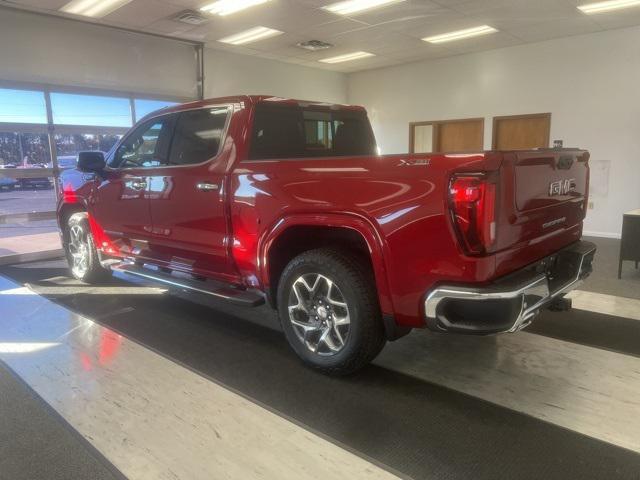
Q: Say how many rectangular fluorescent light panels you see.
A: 7